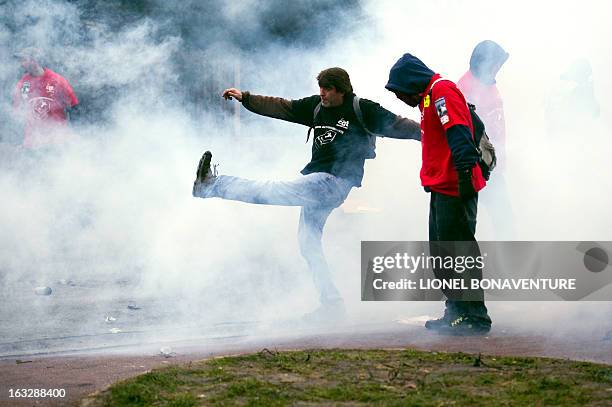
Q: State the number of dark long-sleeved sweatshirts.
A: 2